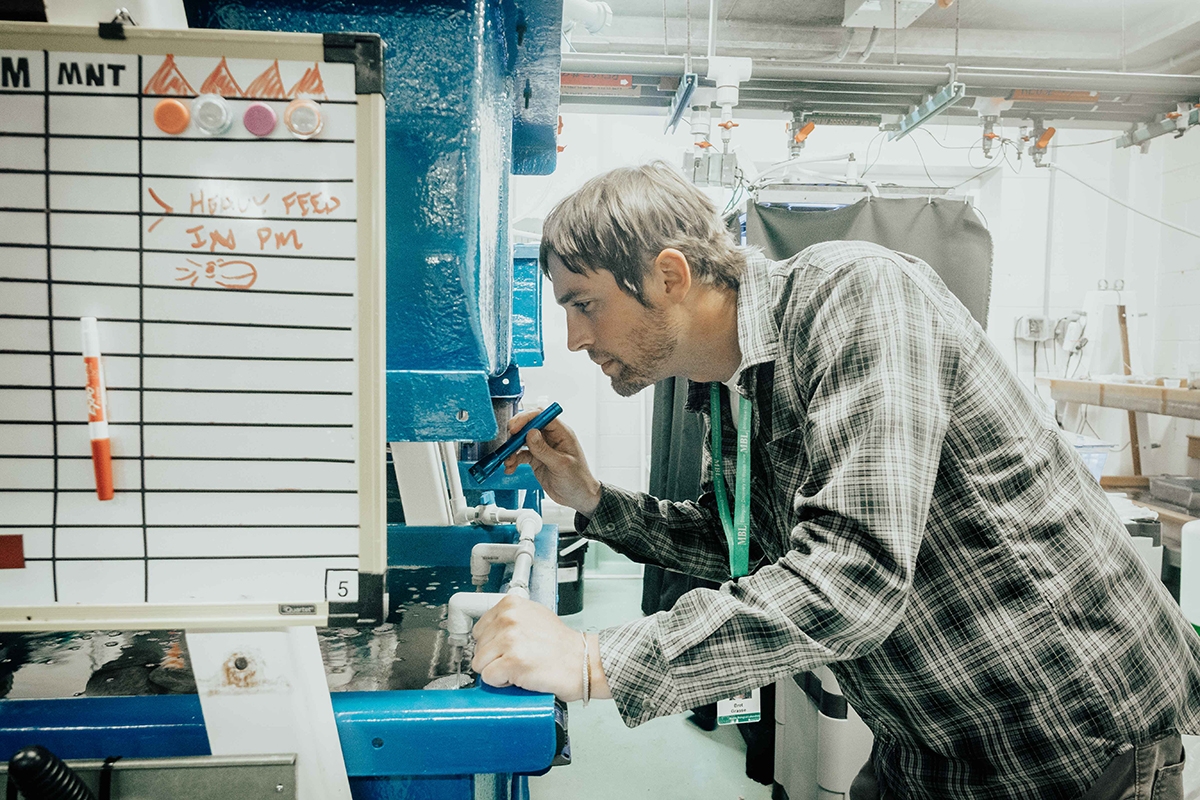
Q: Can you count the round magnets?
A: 4